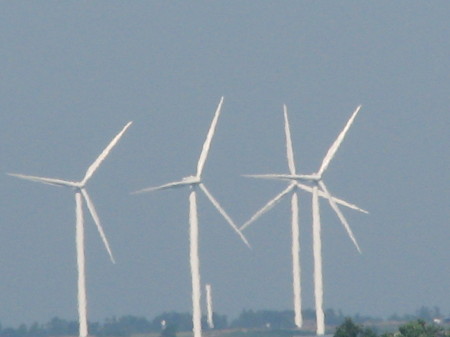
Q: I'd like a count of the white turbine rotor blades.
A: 12